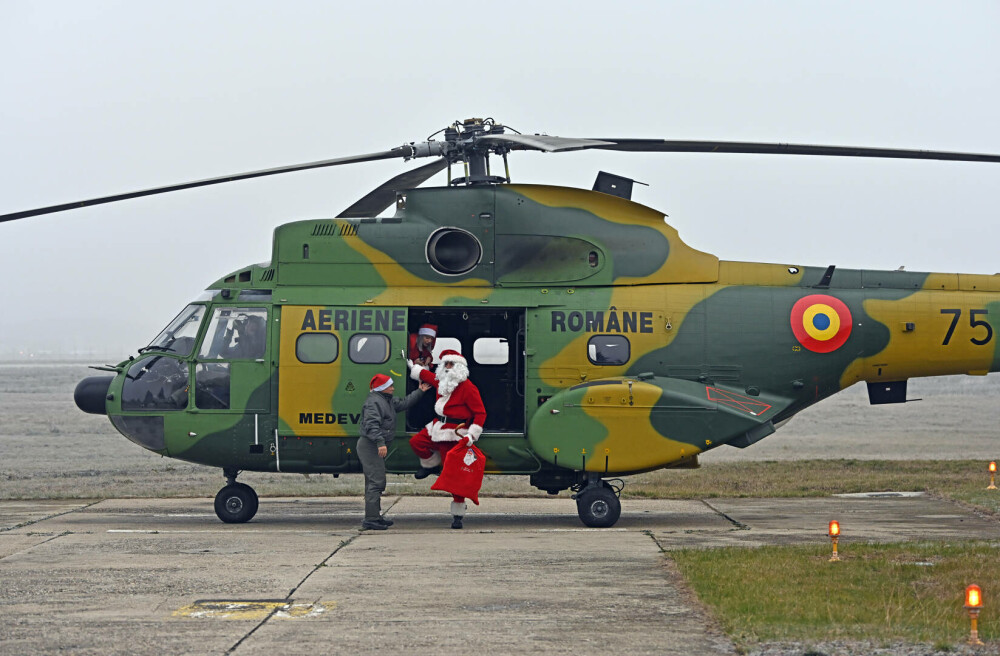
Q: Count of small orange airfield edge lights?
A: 3